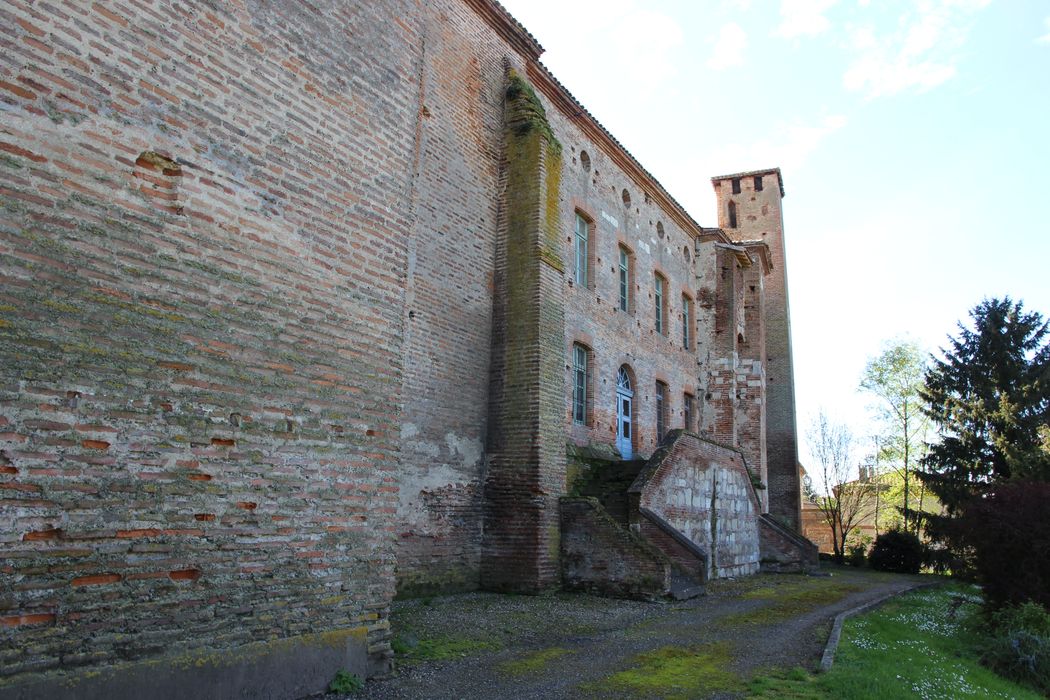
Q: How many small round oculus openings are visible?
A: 4